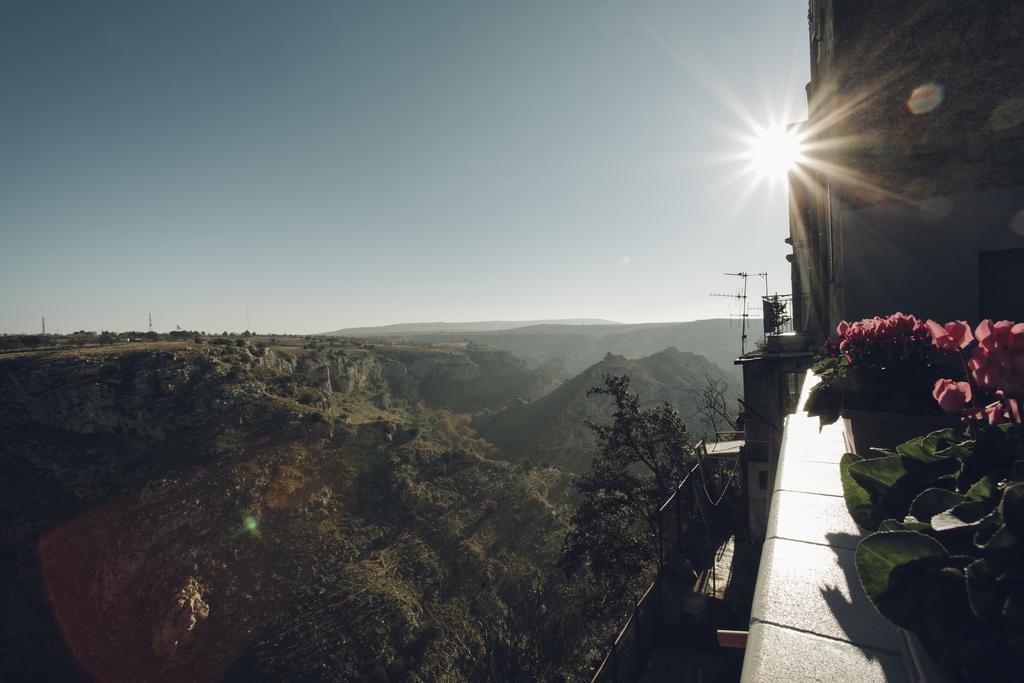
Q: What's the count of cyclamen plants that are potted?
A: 2